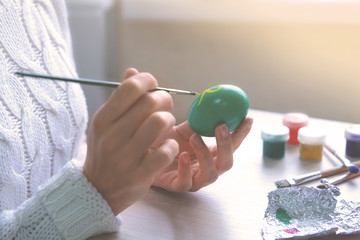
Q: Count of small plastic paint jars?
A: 4